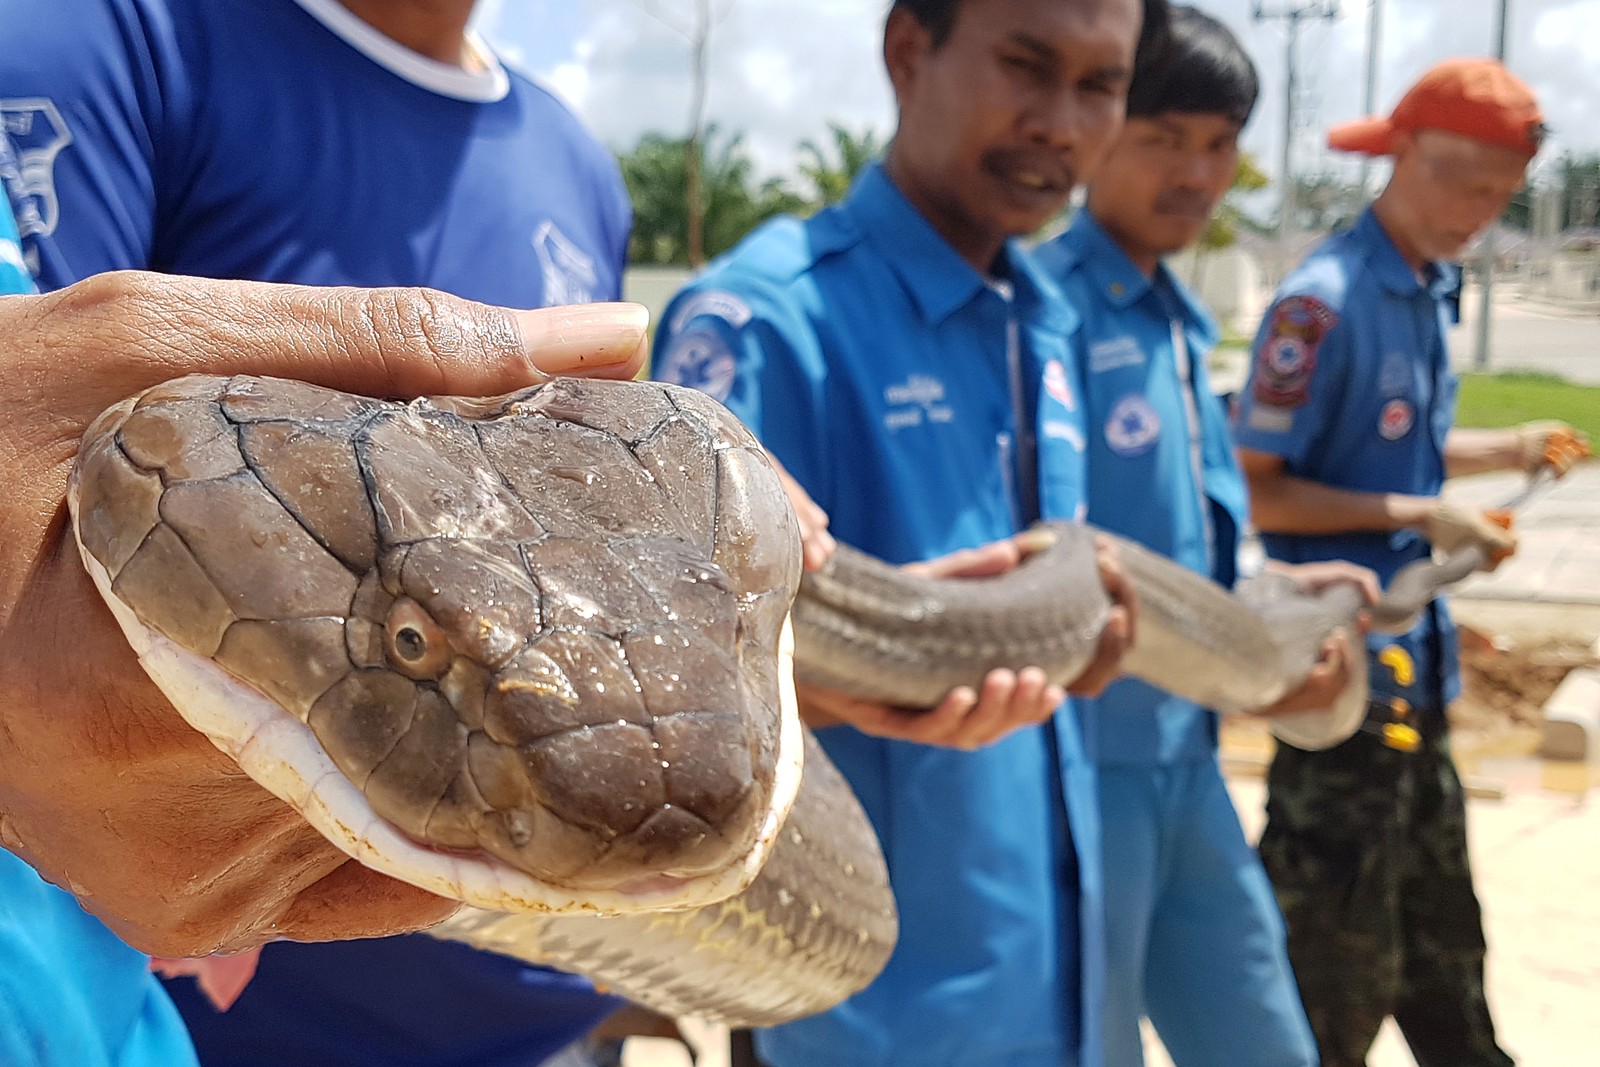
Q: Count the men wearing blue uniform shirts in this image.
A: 3